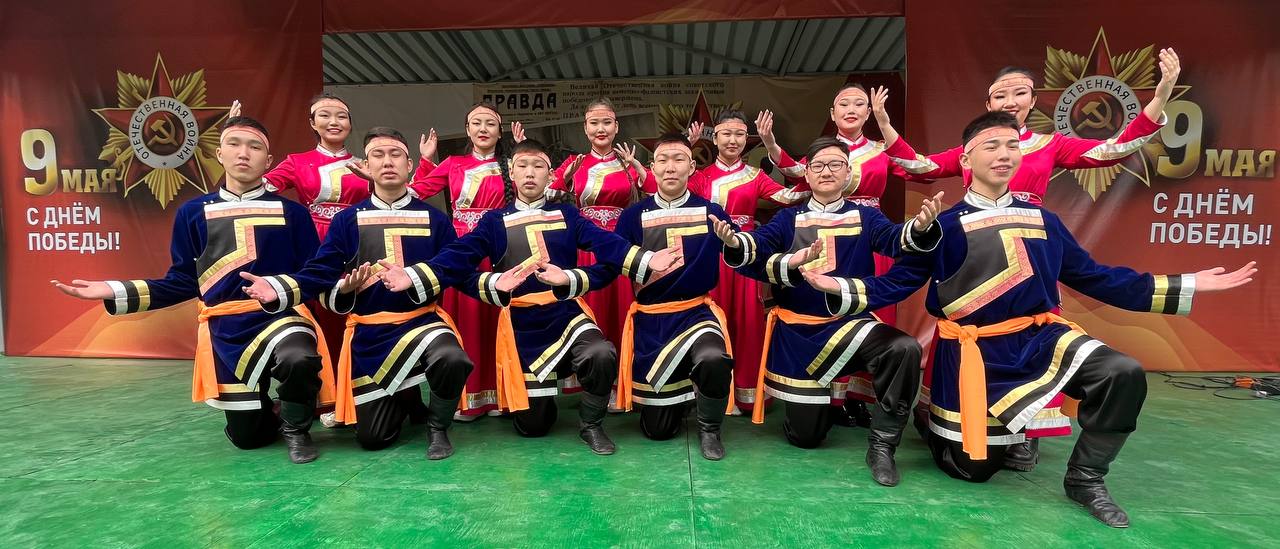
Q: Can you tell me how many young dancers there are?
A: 12